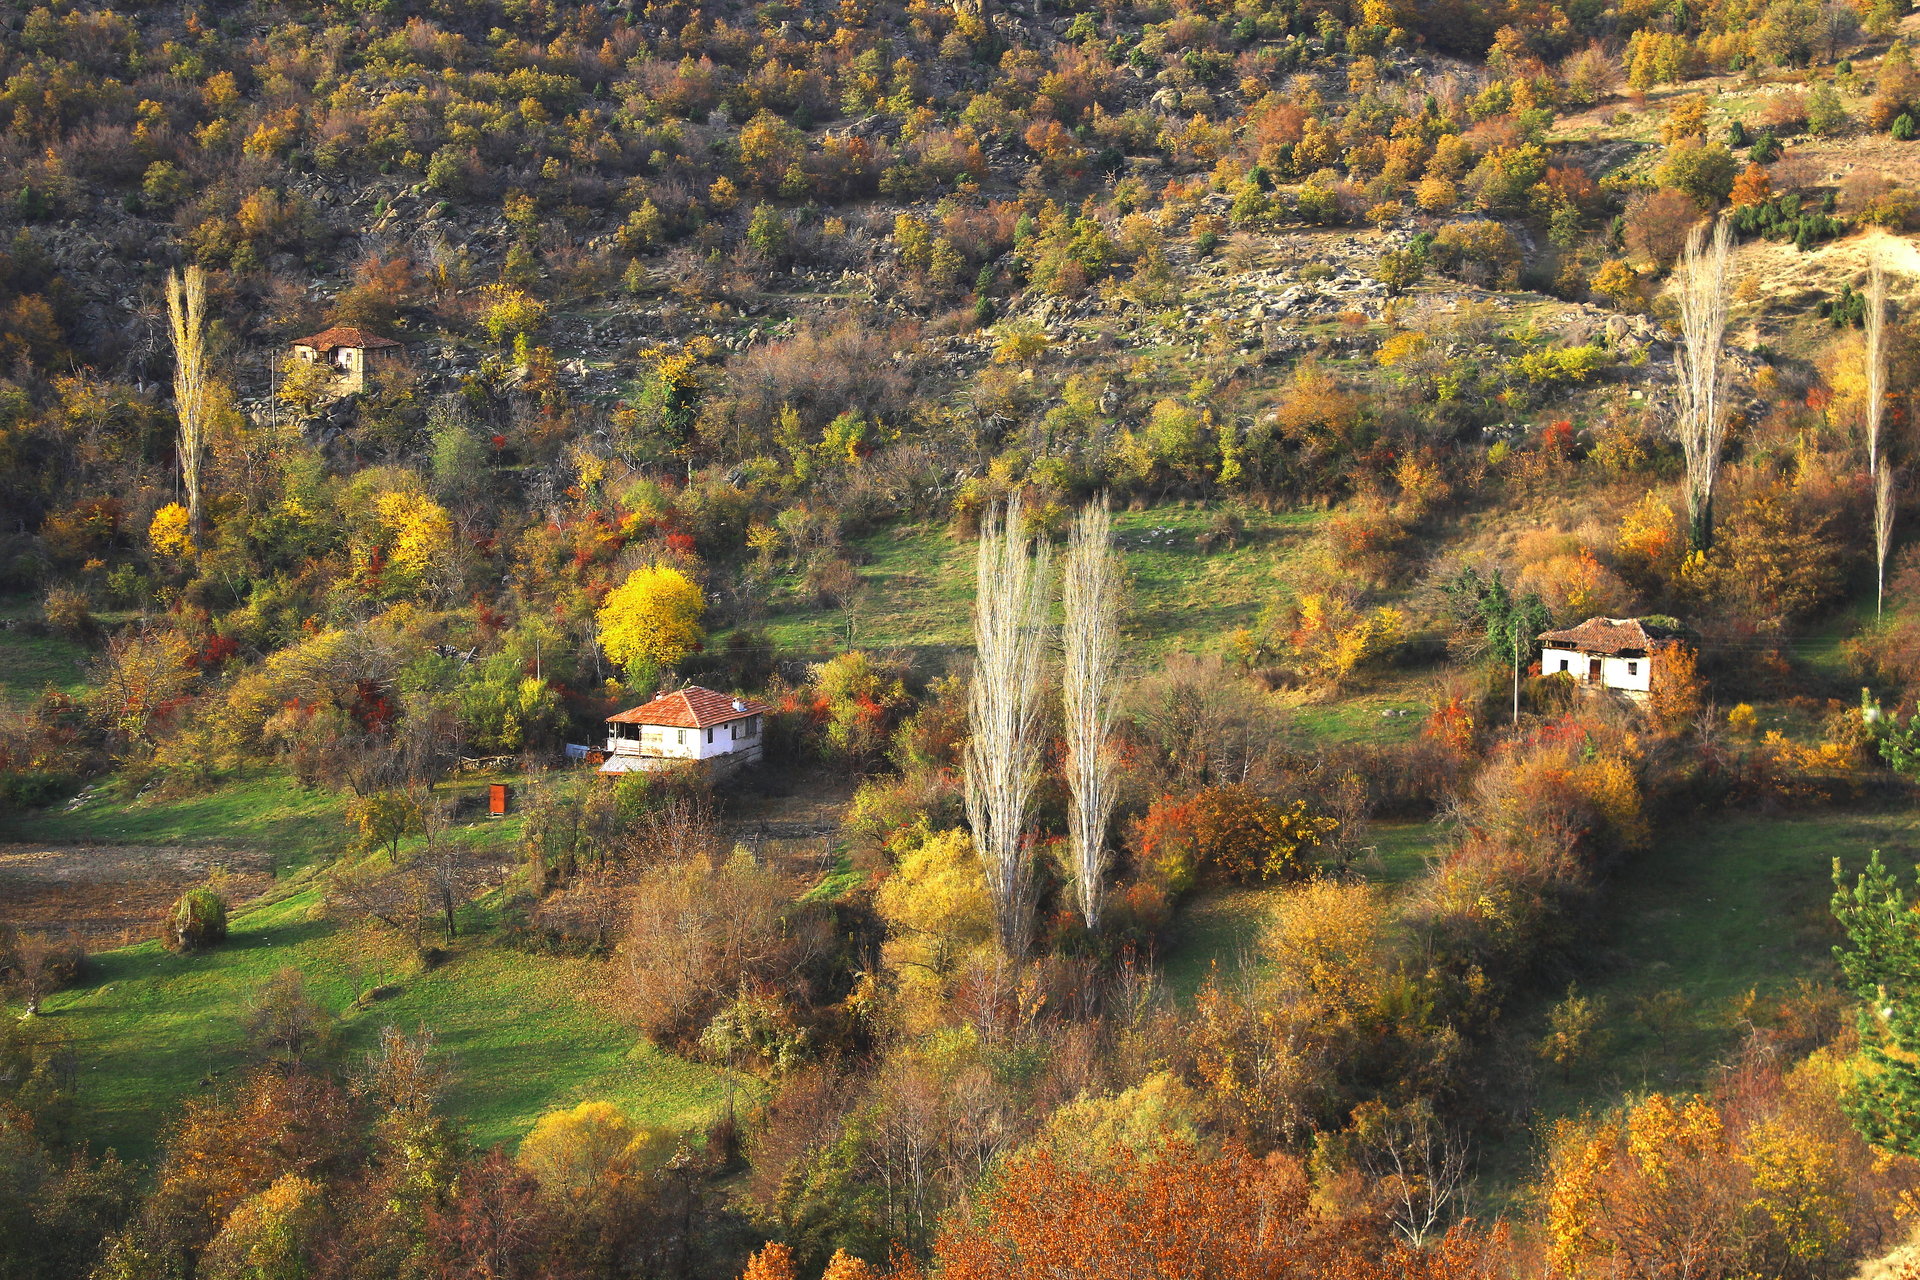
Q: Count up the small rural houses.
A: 3